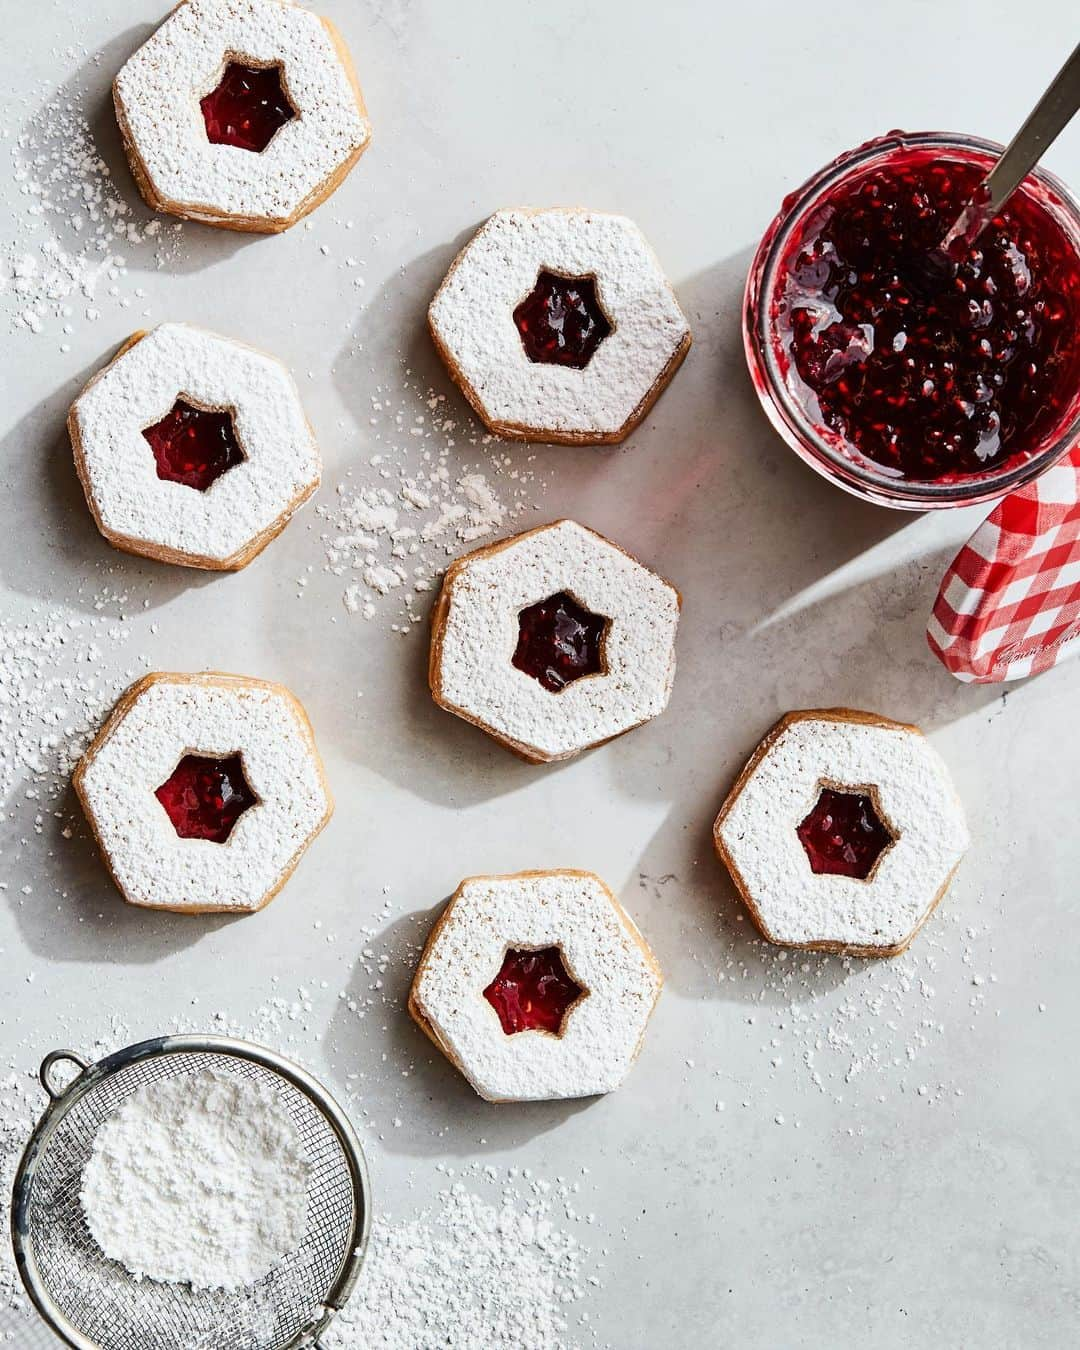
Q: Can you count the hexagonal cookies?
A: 7